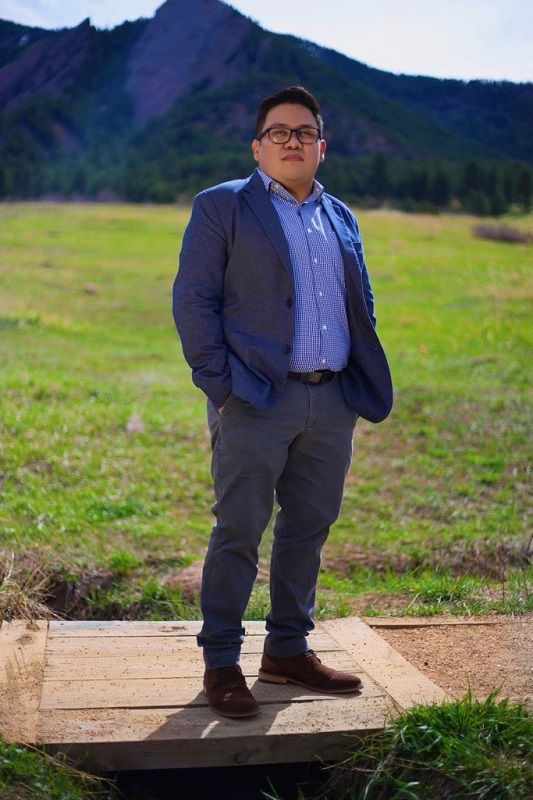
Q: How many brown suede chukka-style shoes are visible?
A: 2